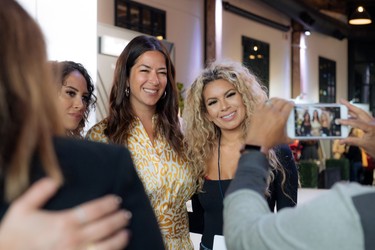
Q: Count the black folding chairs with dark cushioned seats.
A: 0